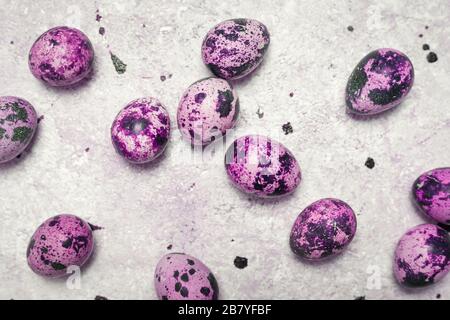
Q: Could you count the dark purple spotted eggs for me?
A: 12